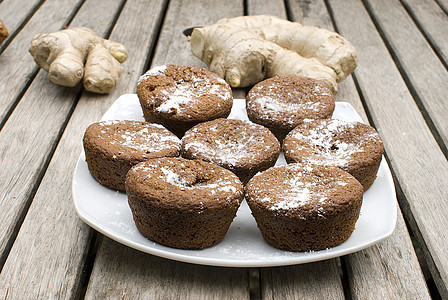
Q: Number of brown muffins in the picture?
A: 7